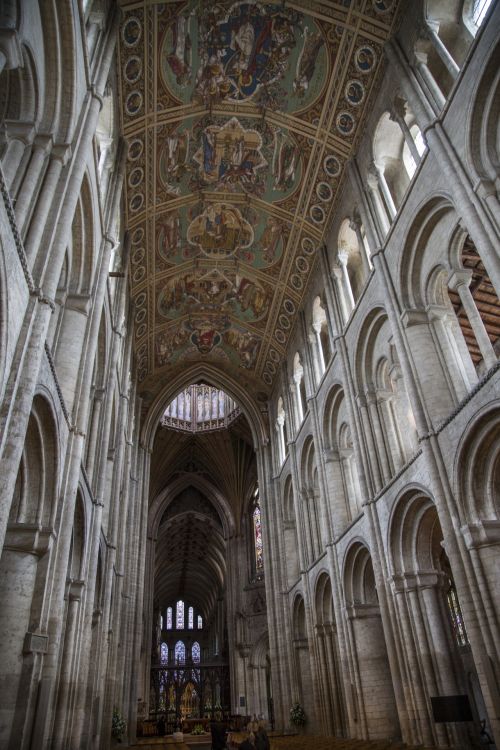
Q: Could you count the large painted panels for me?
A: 5